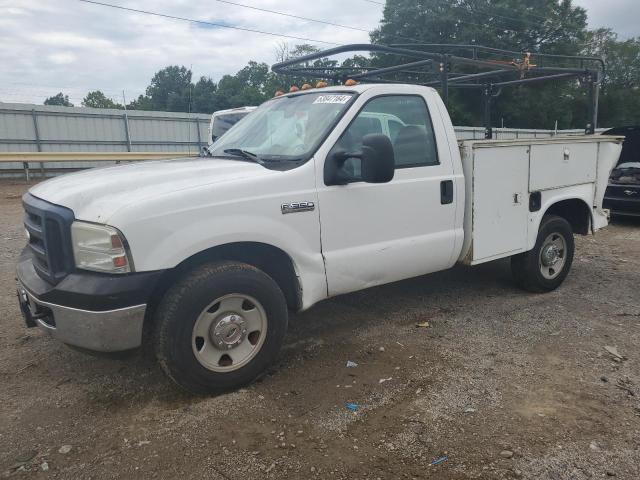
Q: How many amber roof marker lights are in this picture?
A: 5